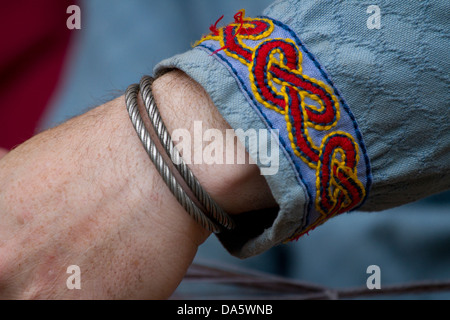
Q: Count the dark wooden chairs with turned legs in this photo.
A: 0